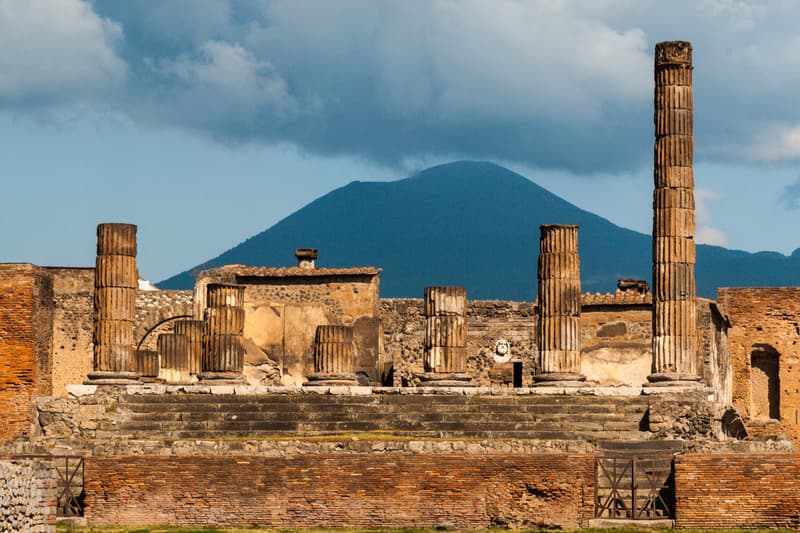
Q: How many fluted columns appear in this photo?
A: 9